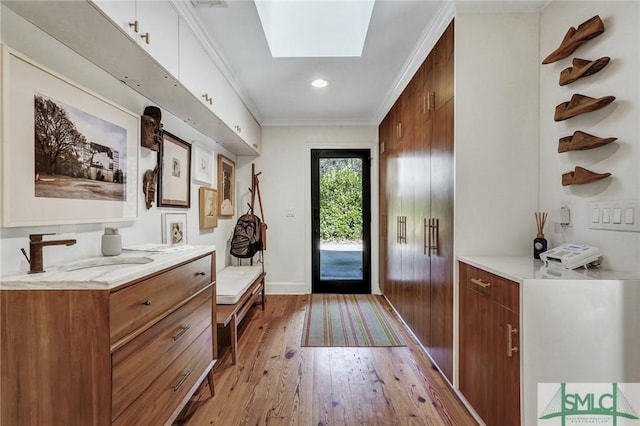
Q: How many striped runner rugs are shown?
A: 1